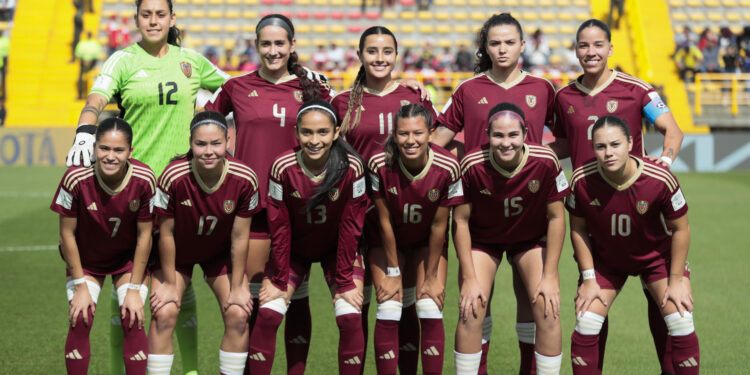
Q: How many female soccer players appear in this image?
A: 11